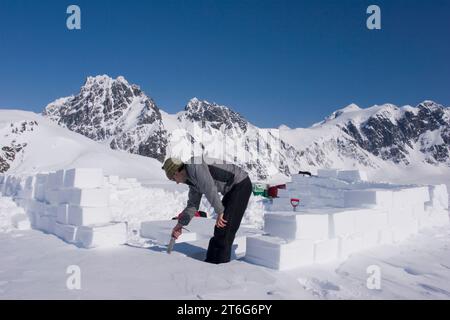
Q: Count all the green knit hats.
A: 1